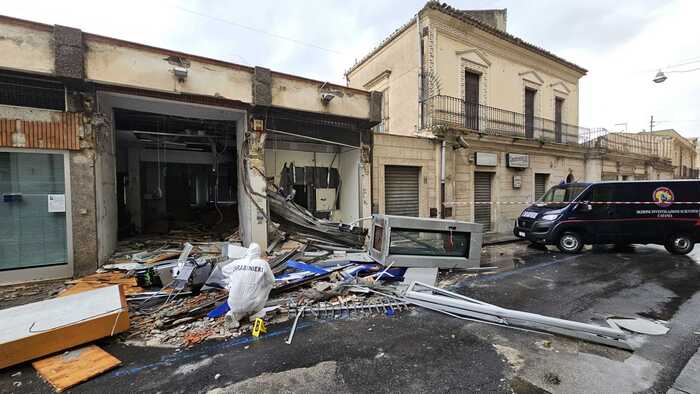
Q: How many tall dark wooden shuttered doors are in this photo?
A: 3